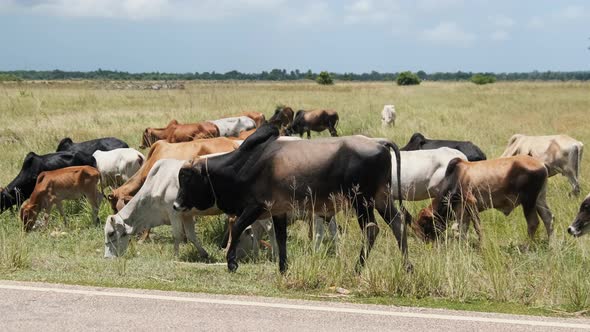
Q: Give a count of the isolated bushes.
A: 3